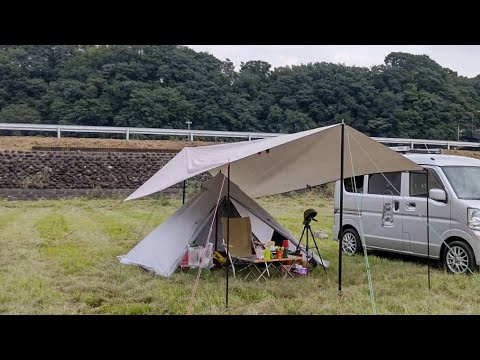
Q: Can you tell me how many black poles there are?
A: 4